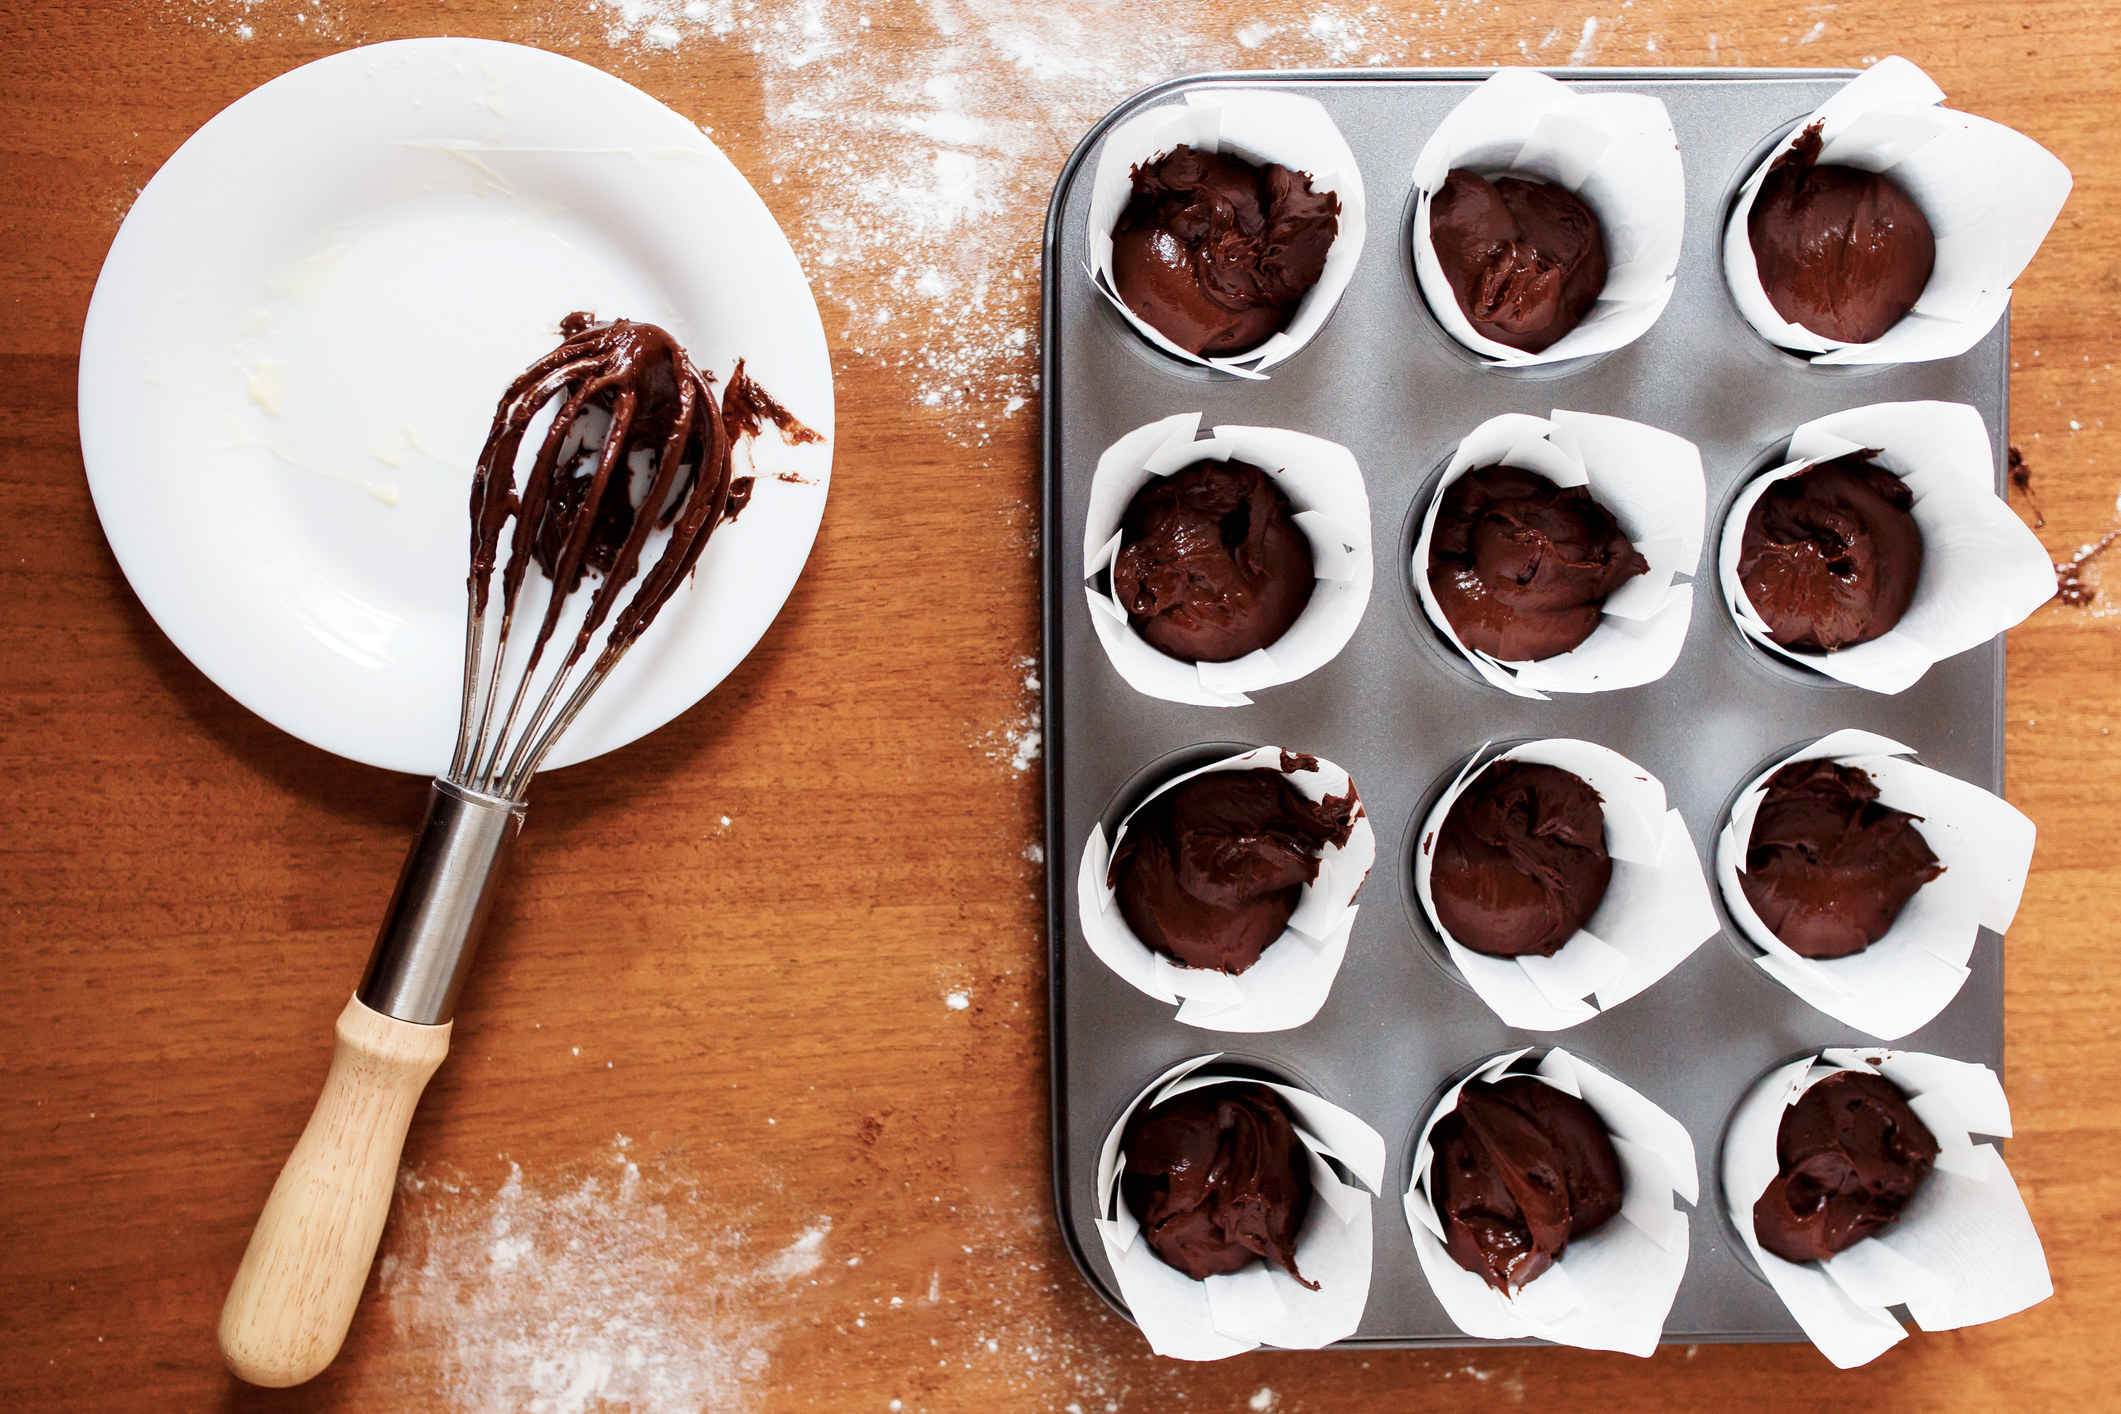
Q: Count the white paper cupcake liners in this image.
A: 12